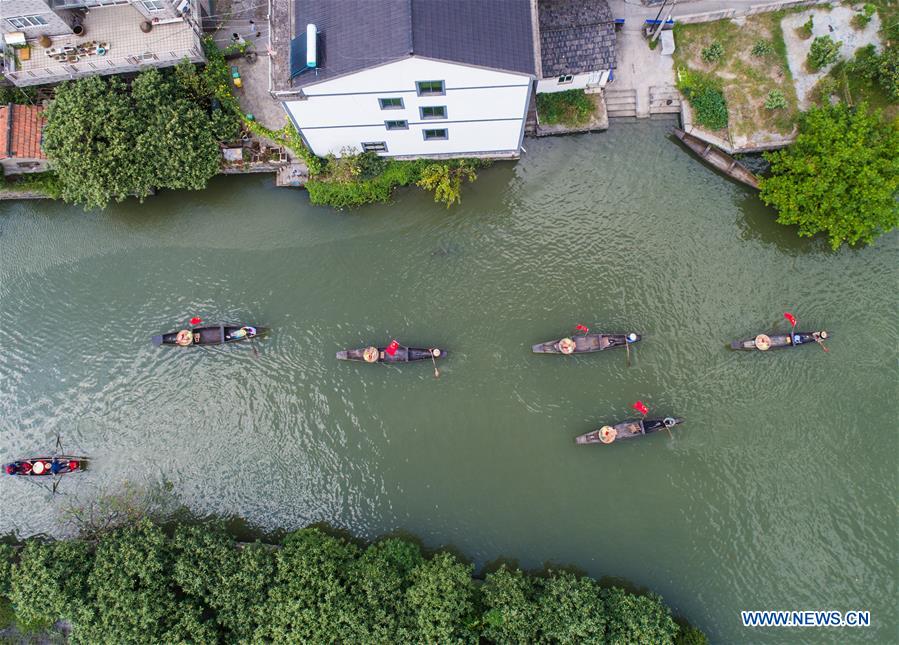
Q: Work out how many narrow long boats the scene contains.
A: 7